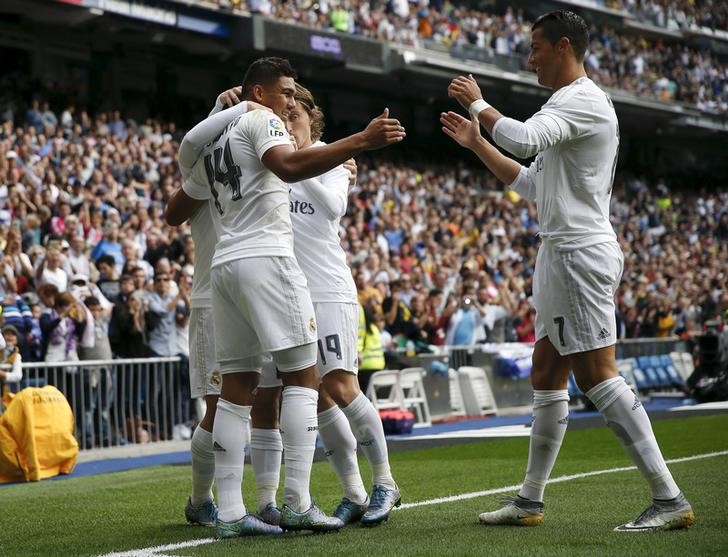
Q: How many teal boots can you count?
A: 6